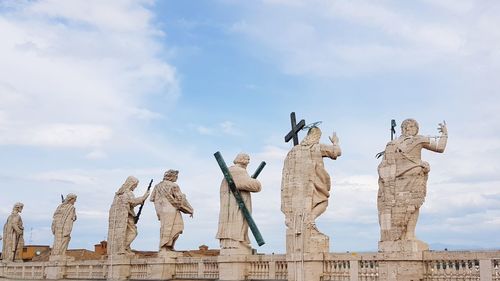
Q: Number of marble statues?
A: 7